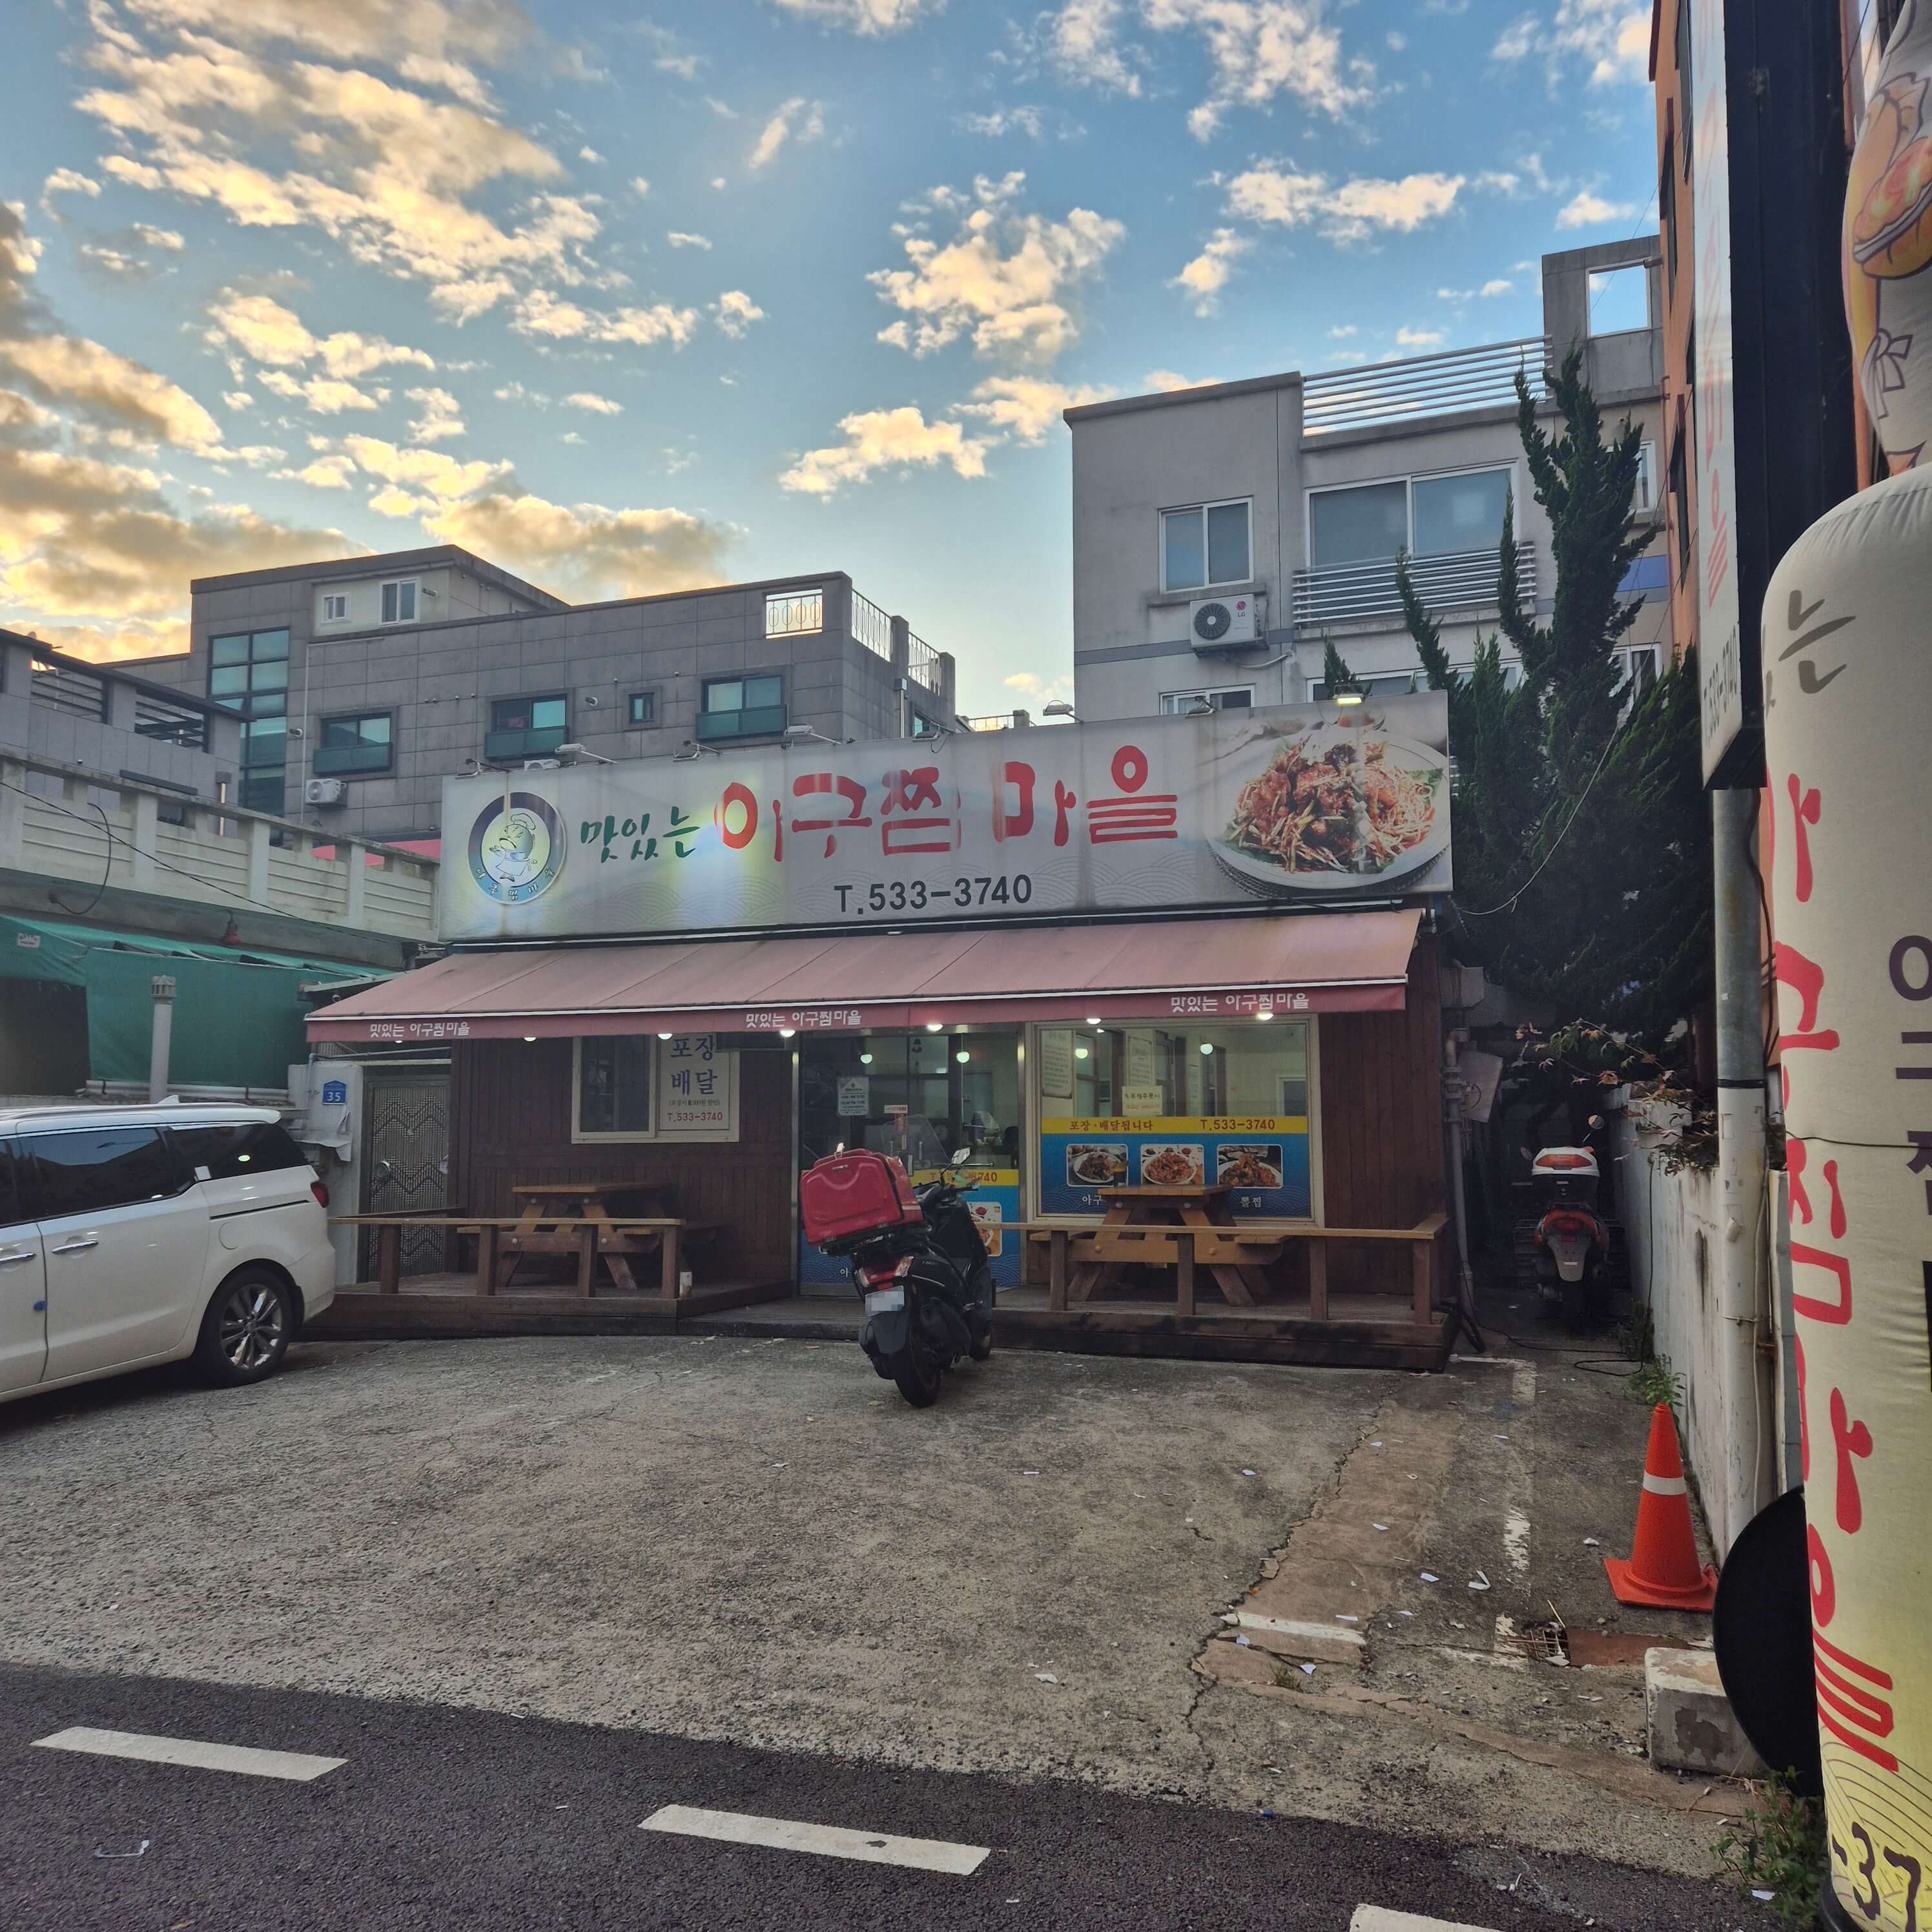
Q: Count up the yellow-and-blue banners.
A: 2